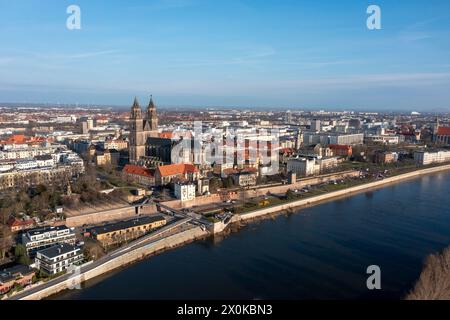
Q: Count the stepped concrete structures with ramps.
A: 1